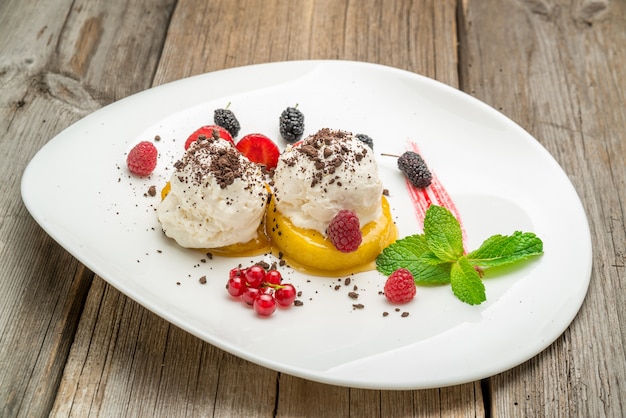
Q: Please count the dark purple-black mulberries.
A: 4